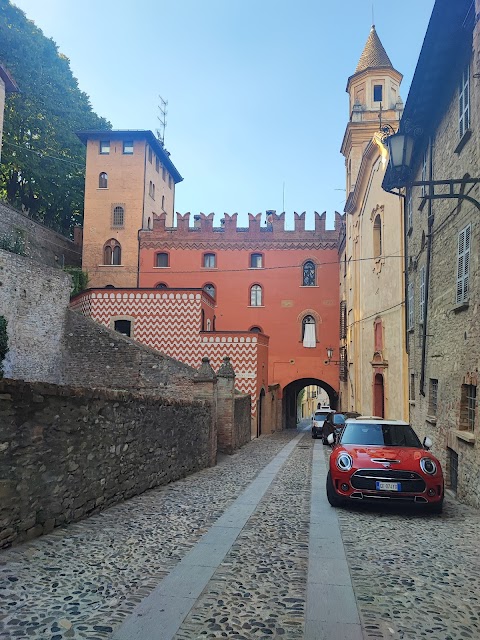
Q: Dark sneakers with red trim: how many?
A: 0